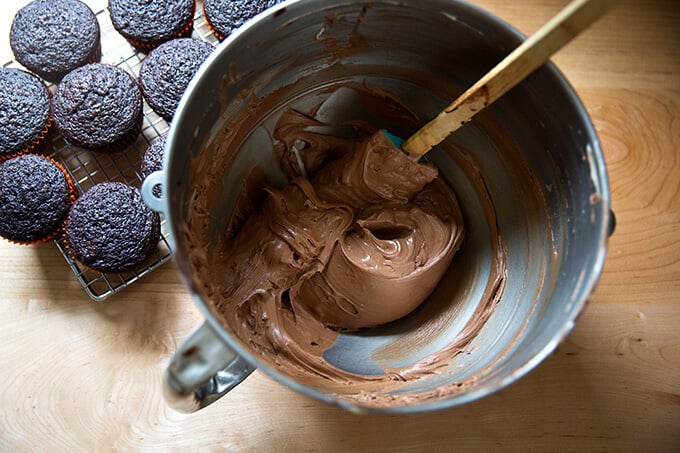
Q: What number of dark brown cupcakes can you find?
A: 9